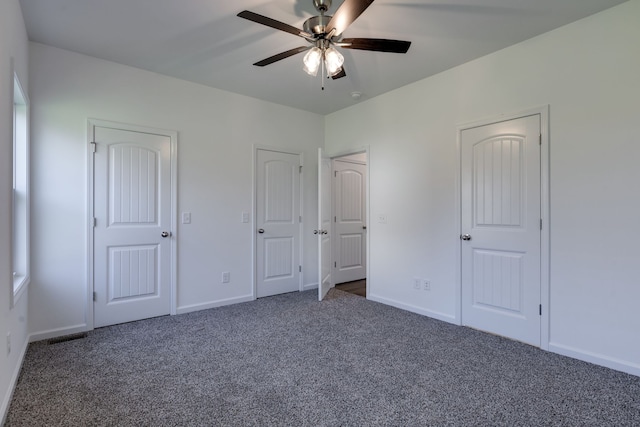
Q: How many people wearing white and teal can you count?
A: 0